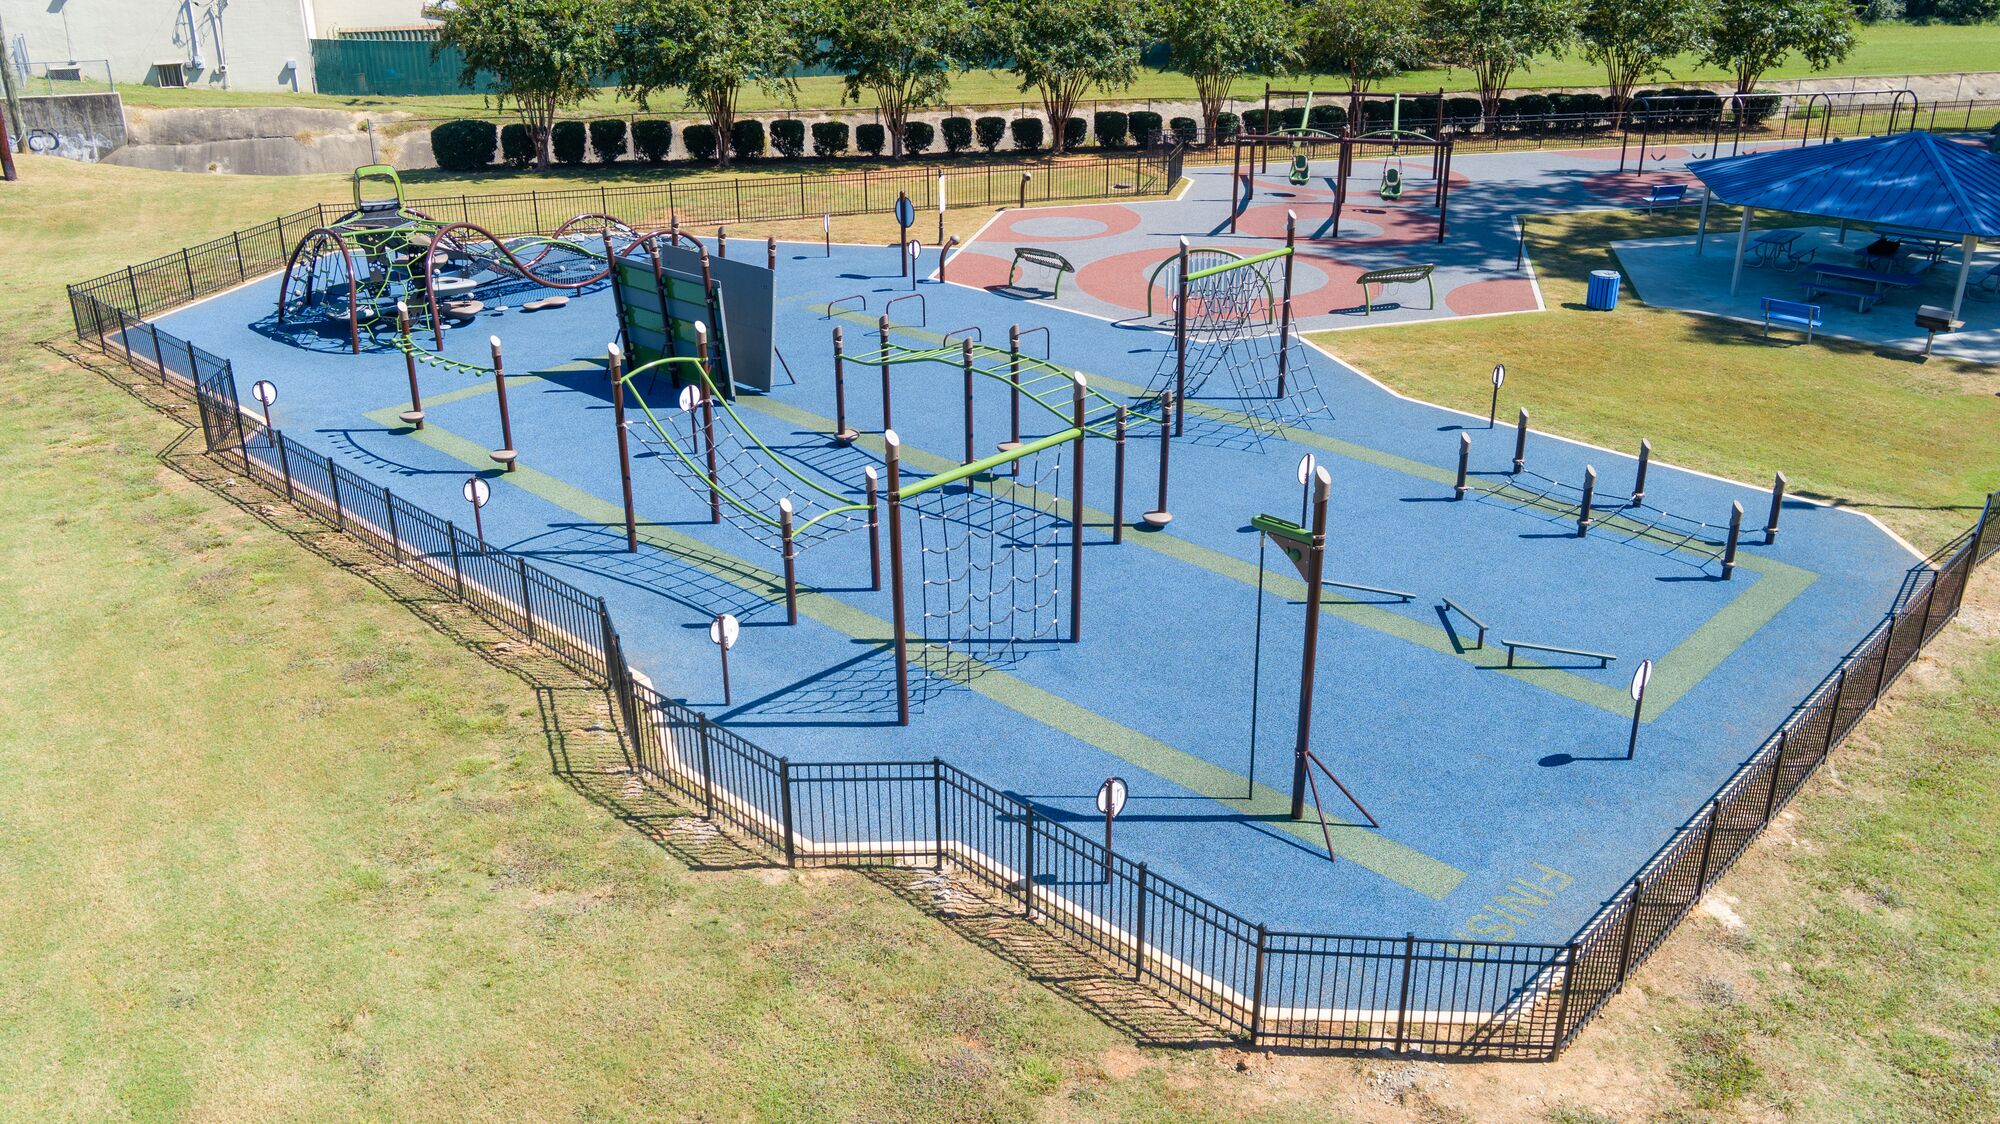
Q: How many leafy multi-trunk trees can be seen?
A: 9